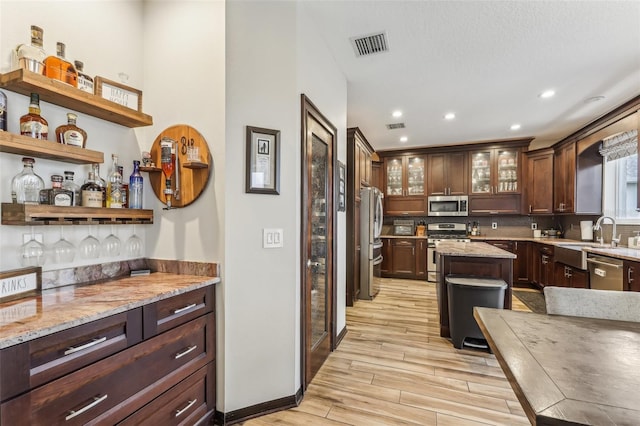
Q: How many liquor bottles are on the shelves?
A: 14